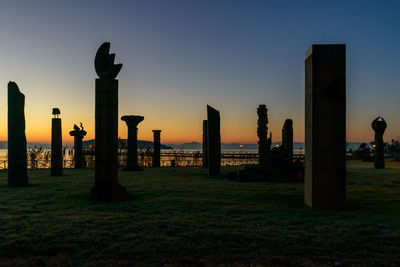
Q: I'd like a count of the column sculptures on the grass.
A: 12